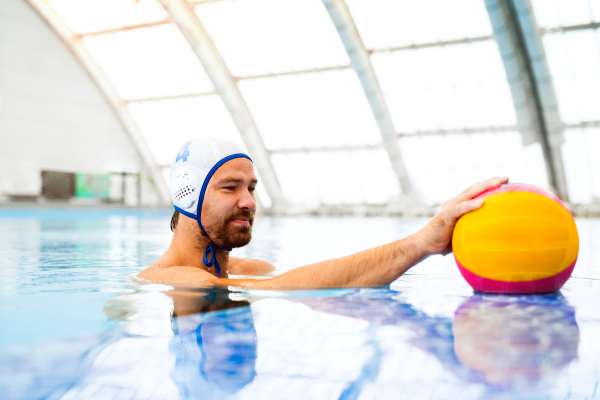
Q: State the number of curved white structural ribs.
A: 4